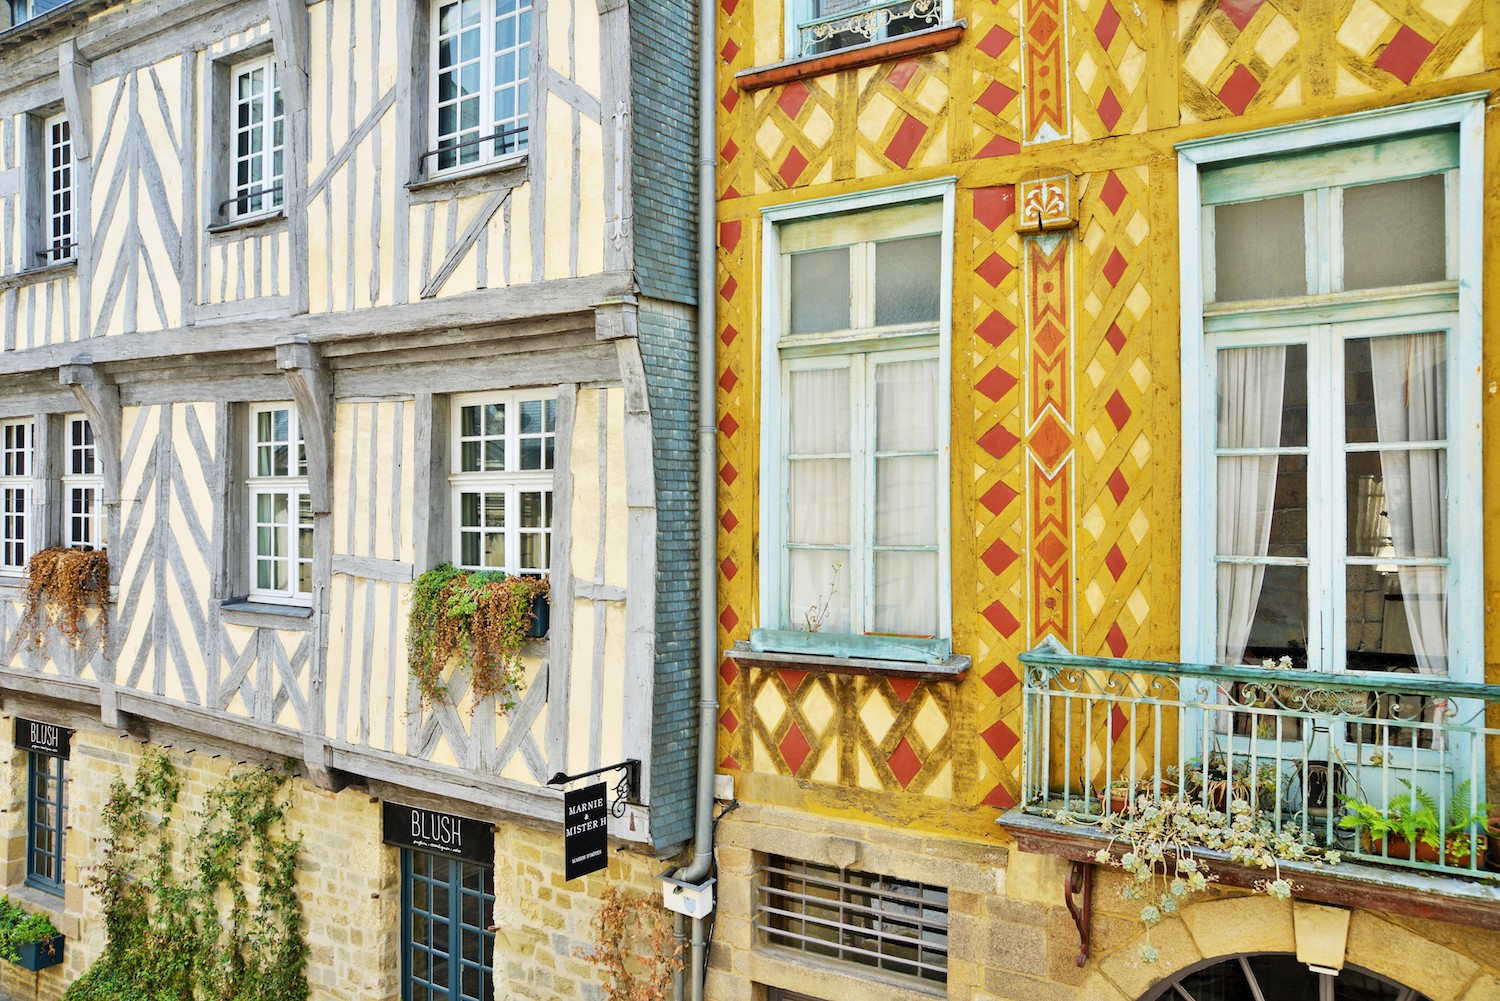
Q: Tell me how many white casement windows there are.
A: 7